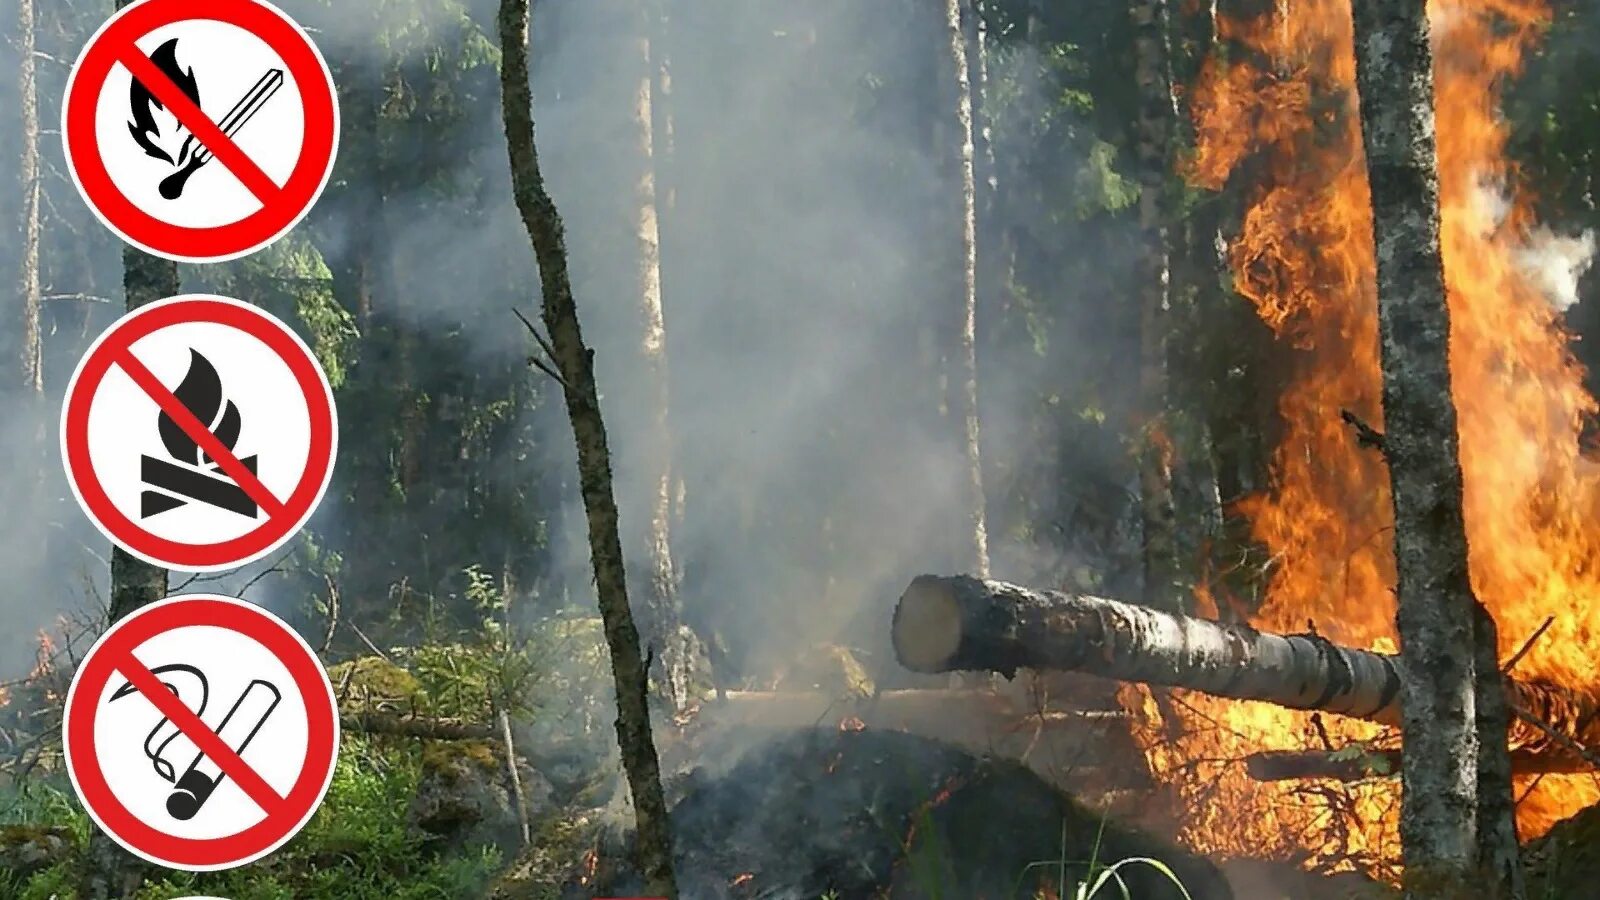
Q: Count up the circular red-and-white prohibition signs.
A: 3